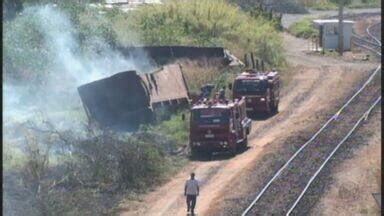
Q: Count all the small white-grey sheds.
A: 1